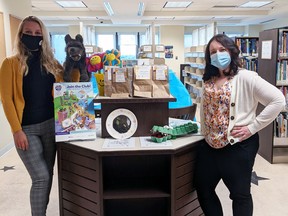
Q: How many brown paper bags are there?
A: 4